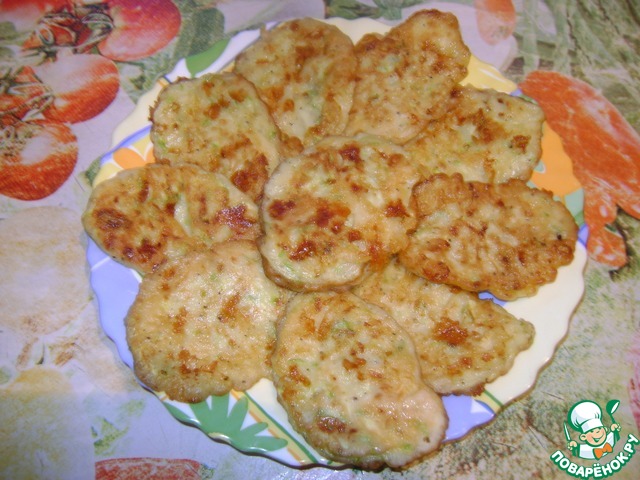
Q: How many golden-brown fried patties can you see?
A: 10